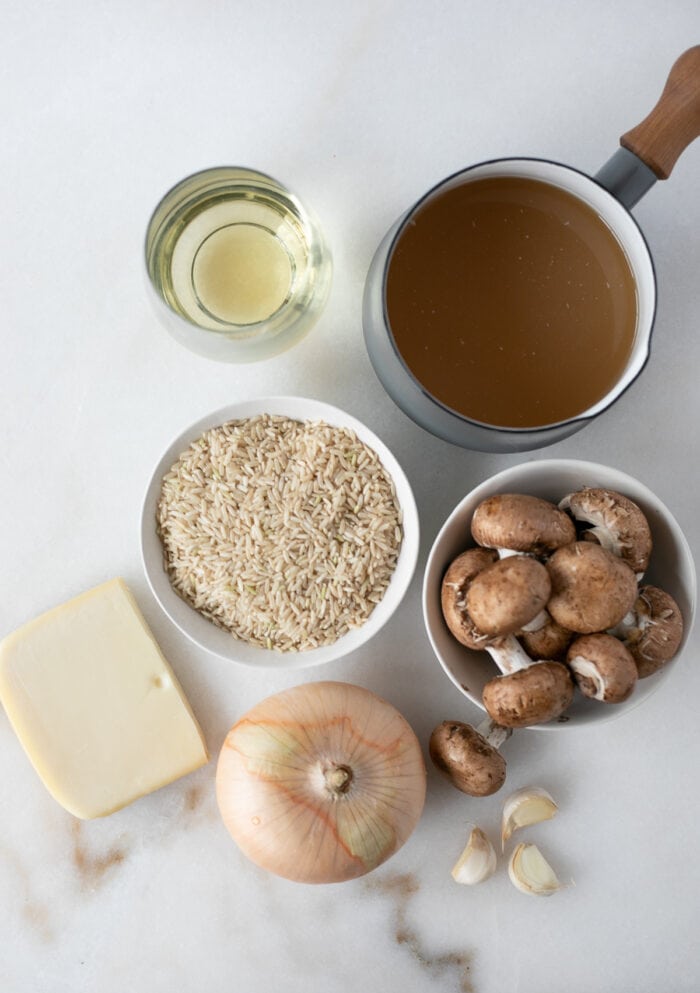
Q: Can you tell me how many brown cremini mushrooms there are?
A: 10